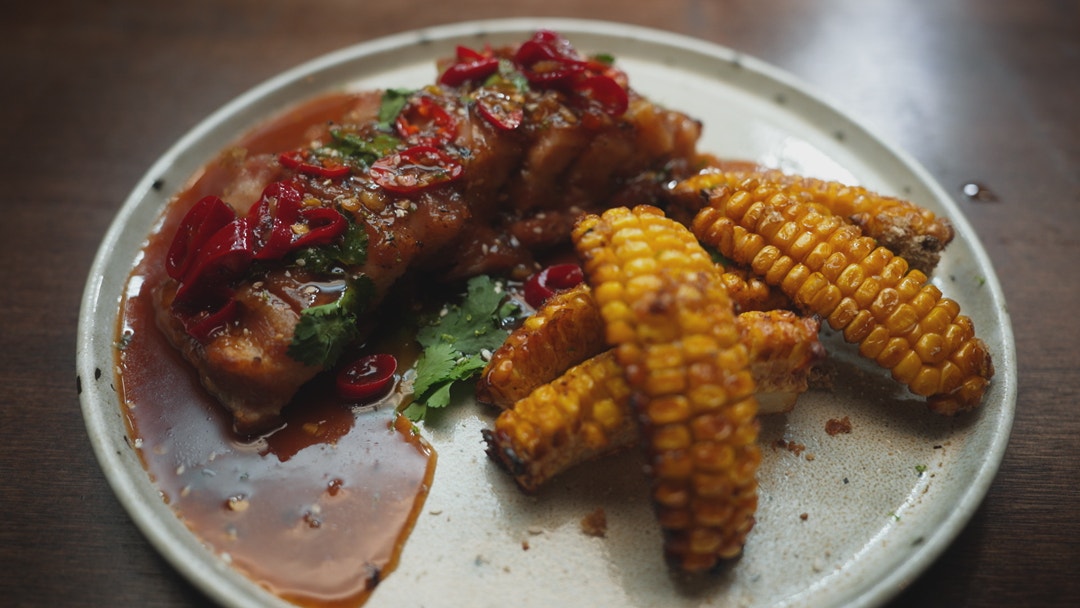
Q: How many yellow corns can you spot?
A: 5